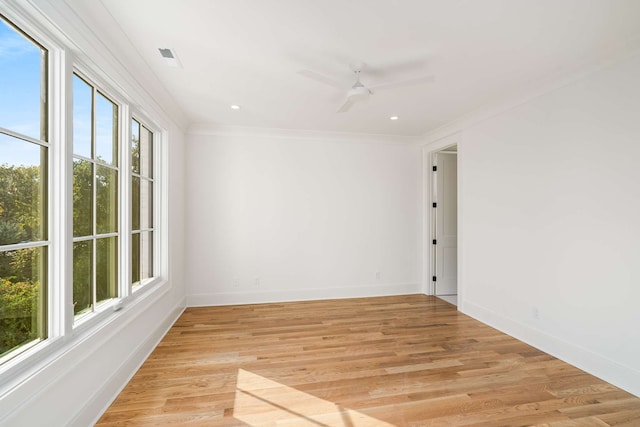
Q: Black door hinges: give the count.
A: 4